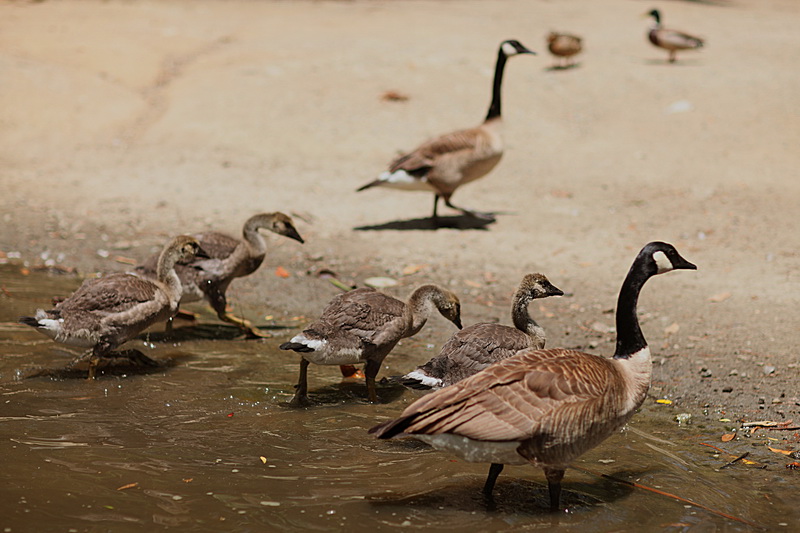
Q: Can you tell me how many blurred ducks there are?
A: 2